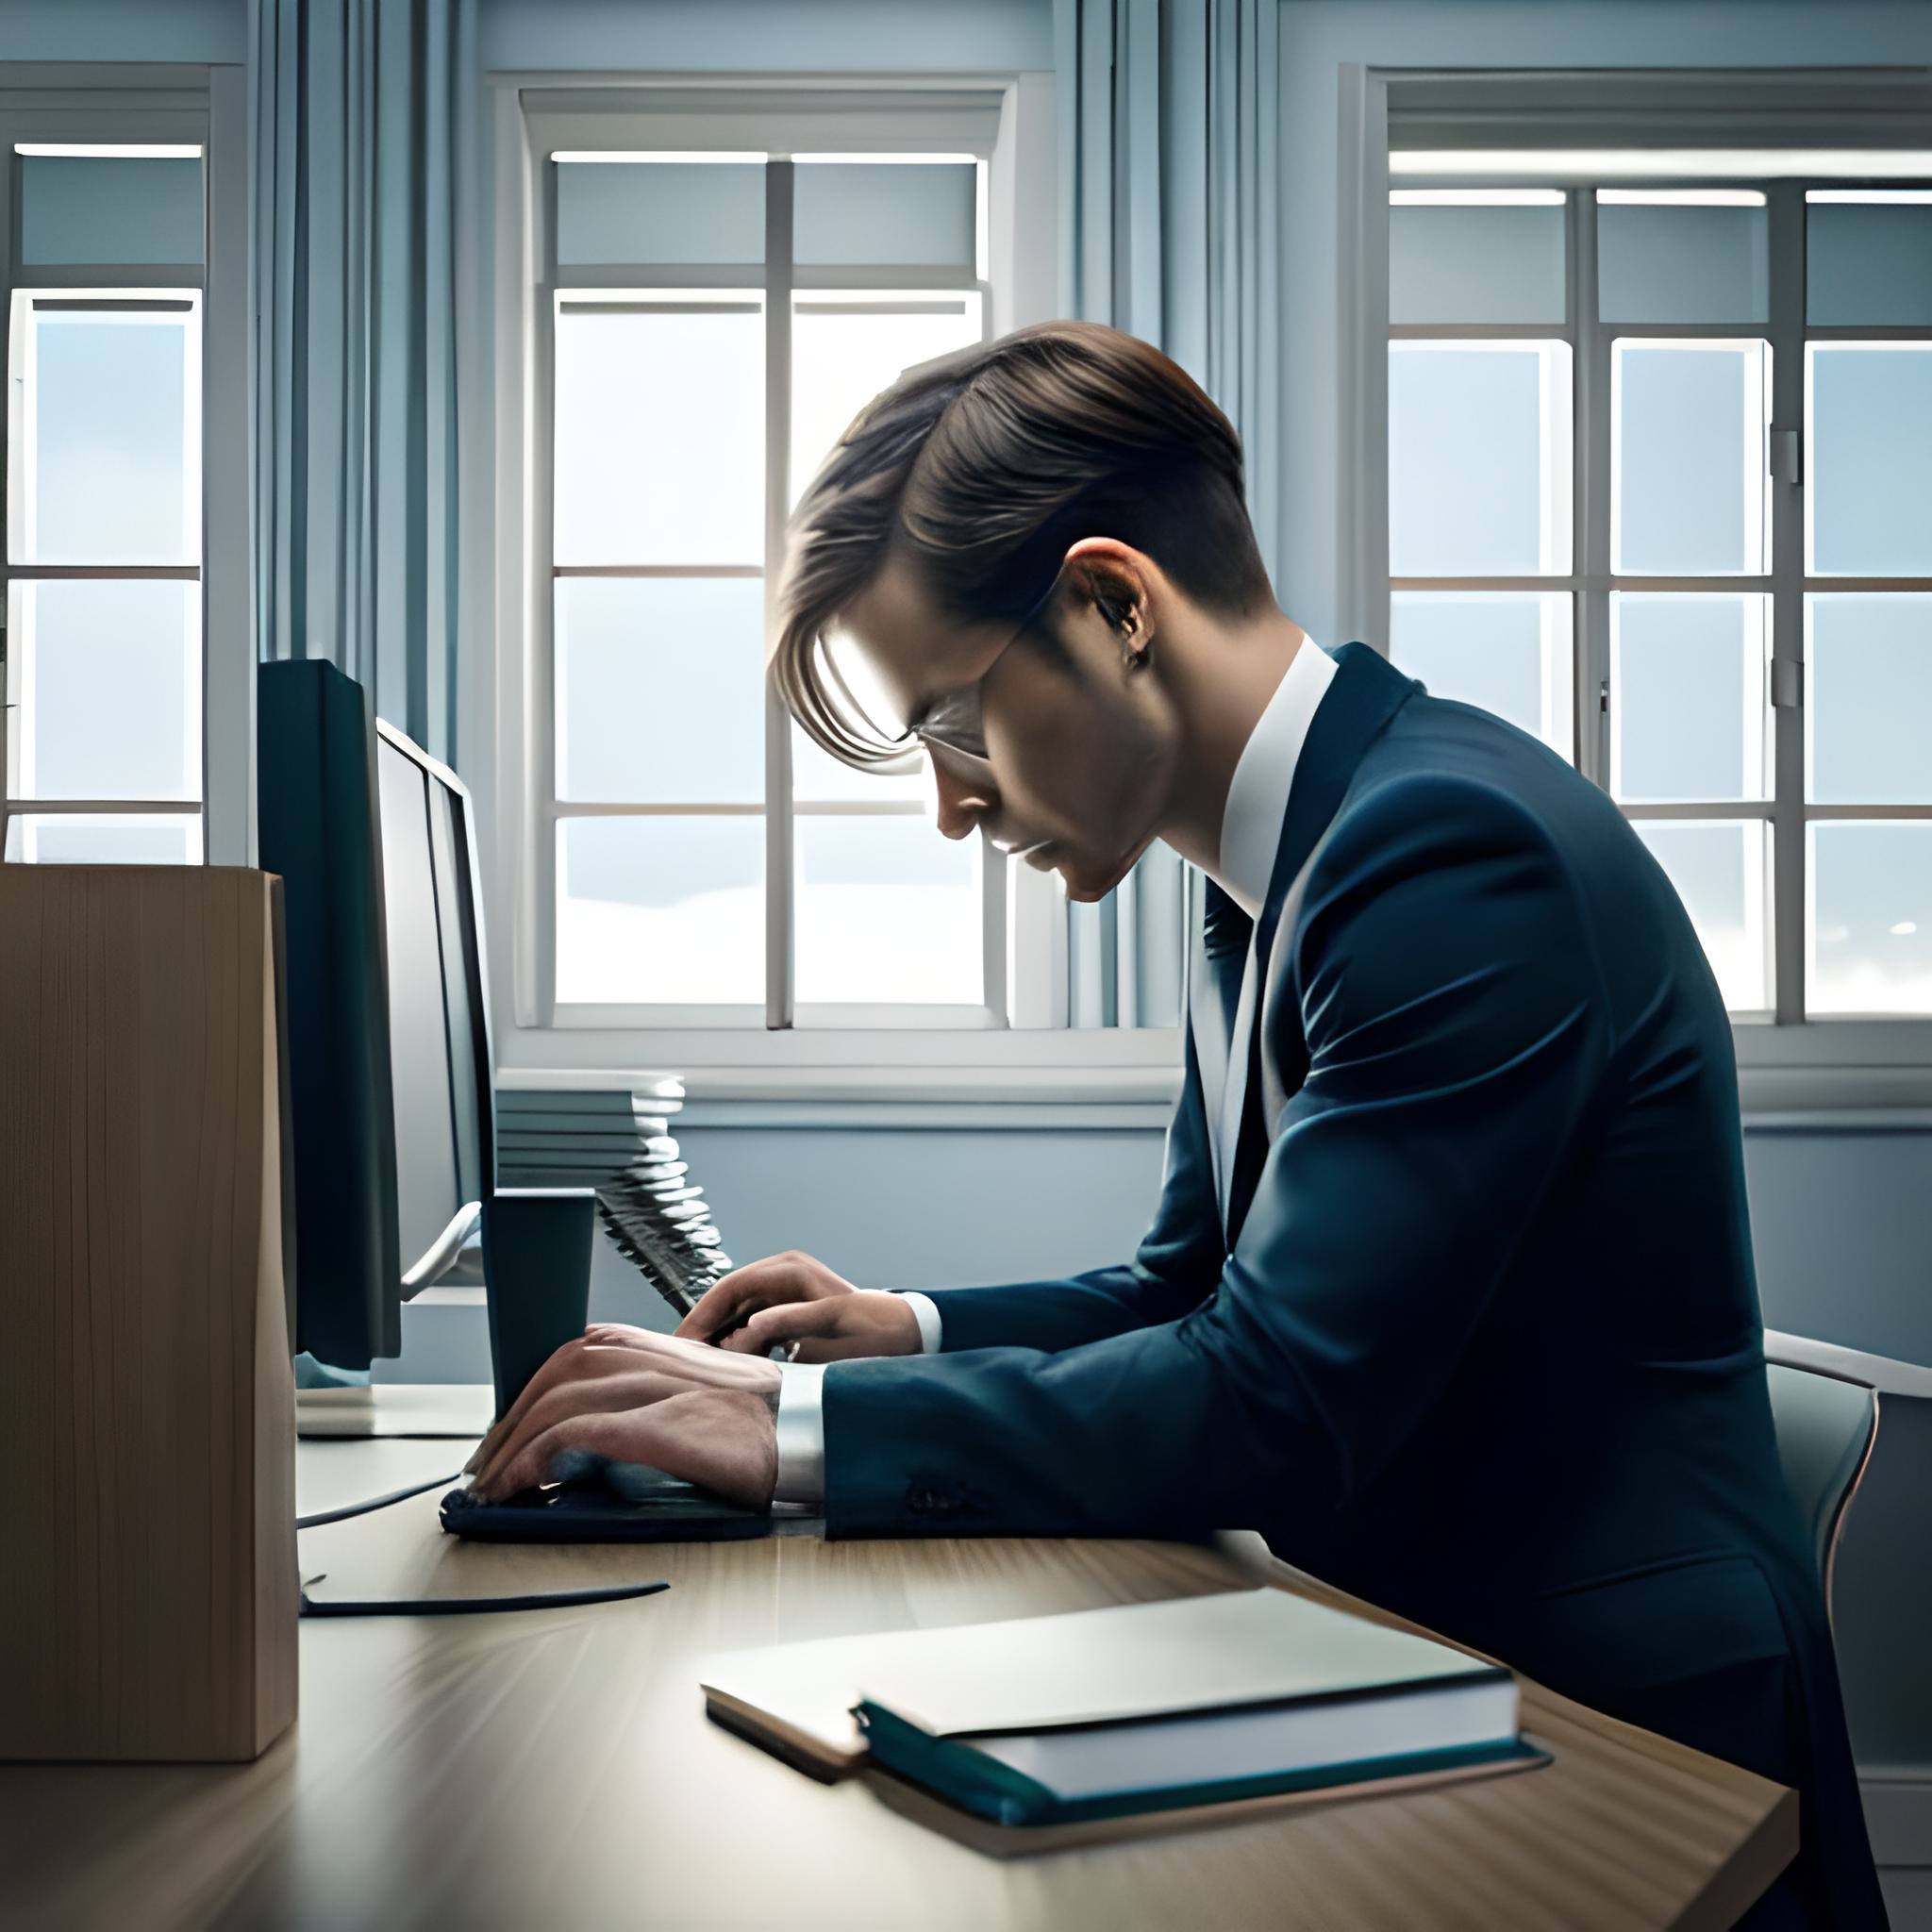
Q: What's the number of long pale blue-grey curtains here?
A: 2